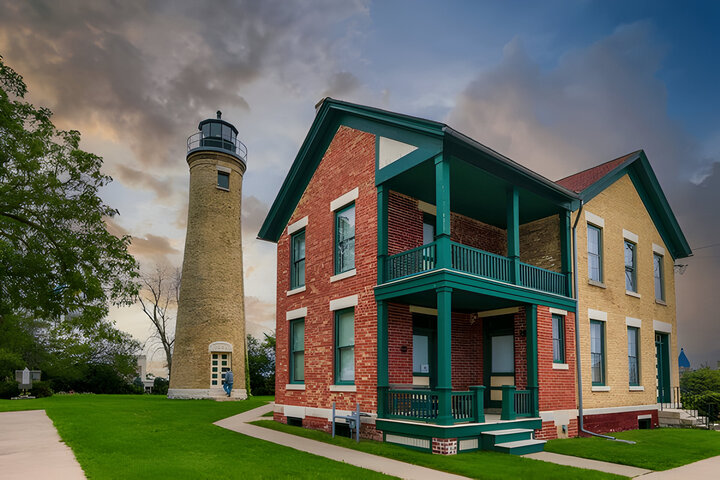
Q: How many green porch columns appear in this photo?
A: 7